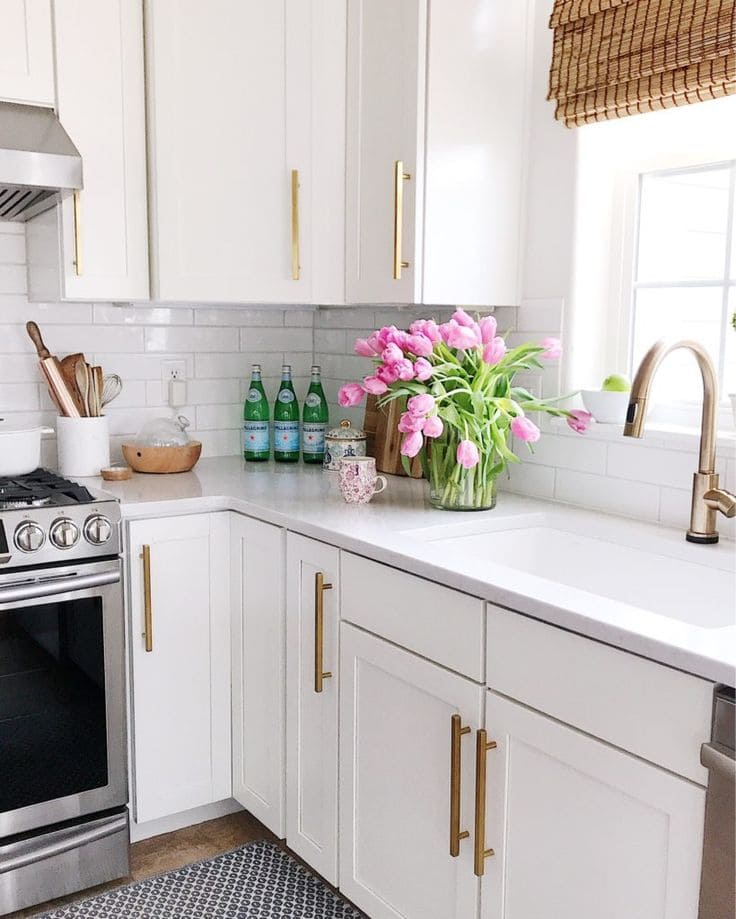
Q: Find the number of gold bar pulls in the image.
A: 7